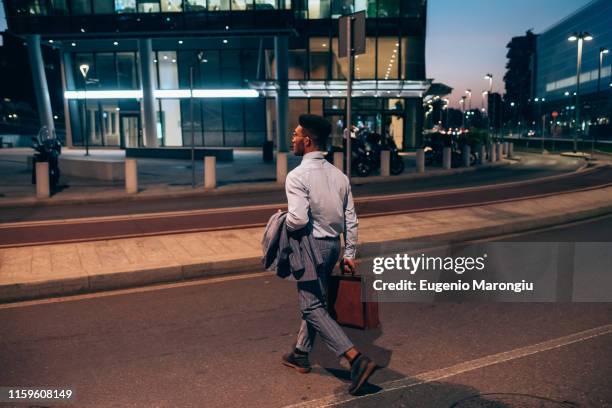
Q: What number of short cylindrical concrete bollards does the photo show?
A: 14